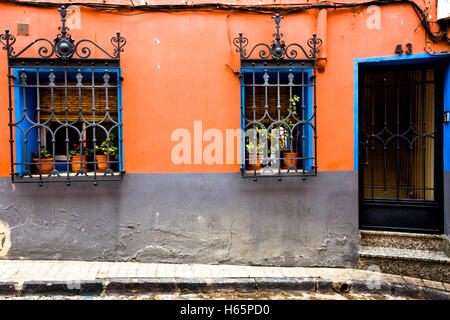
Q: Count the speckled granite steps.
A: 2